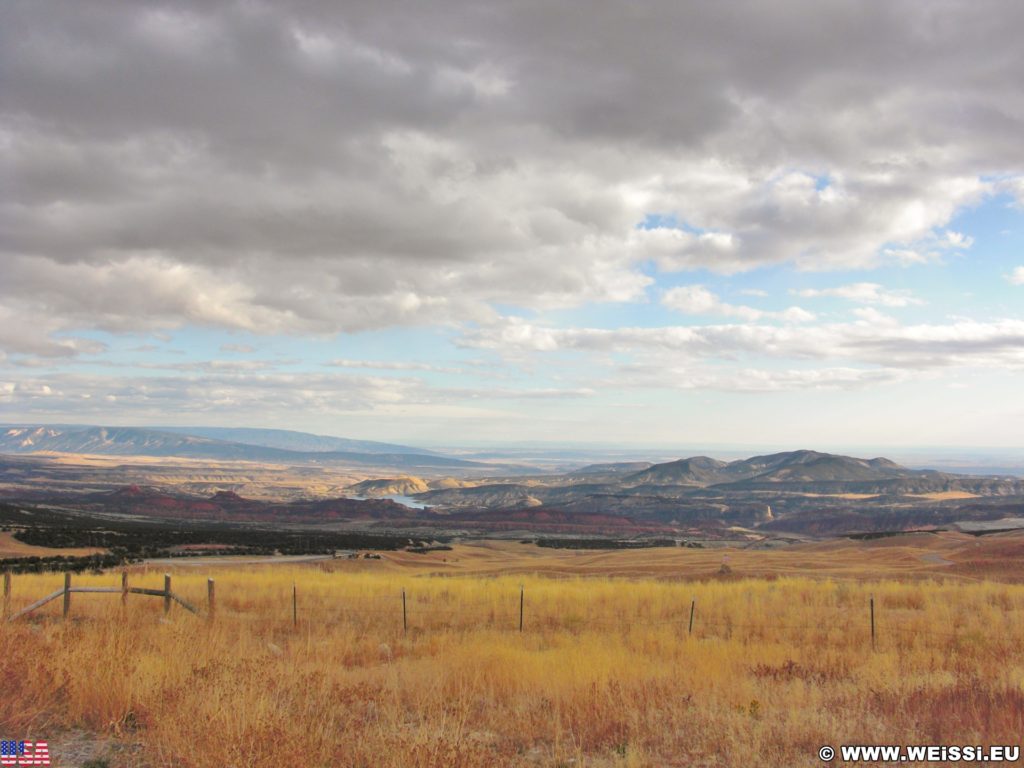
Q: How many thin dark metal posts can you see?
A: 5